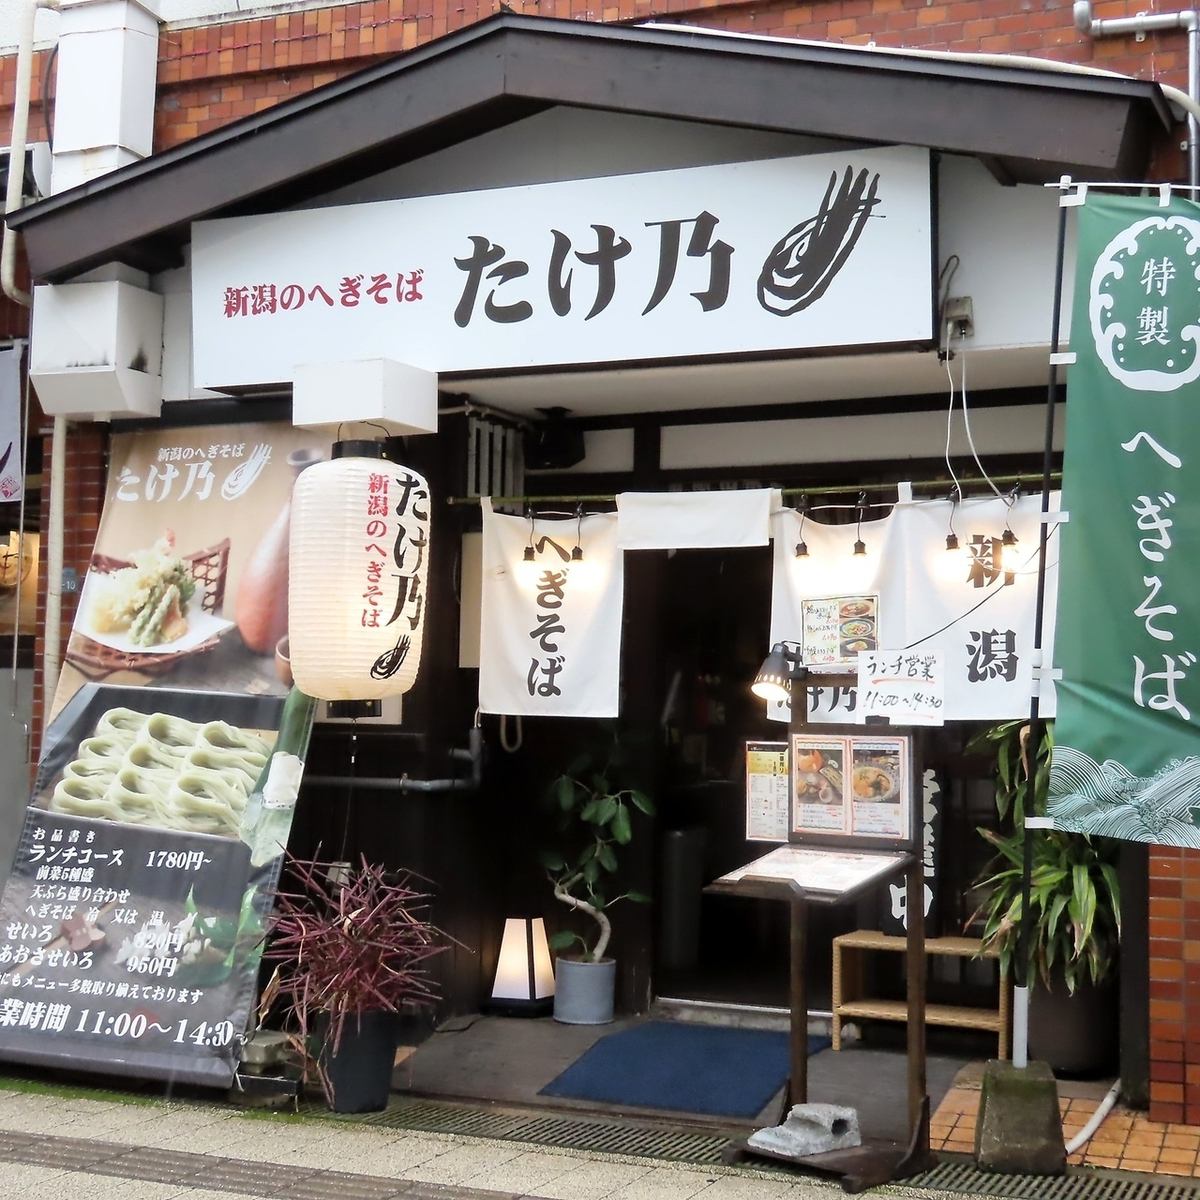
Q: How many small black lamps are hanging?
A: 6